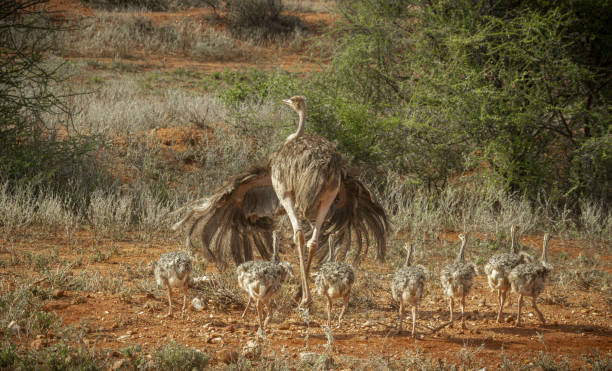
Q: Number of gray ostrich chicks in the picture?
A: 7